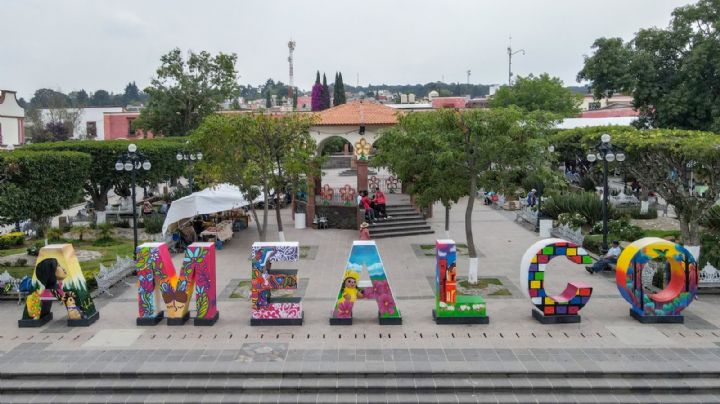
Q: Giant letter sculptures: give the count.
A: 7